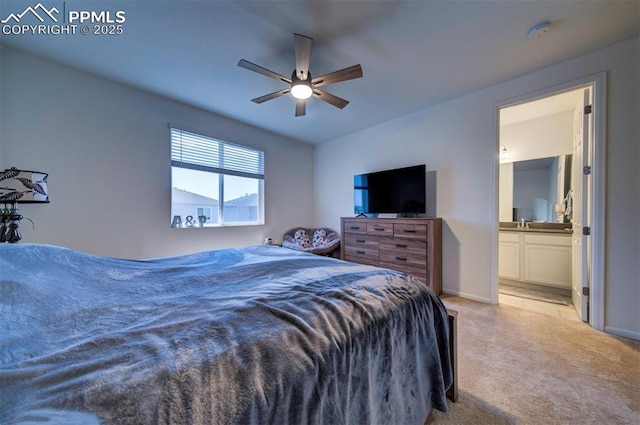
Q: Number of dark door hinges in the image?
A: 4